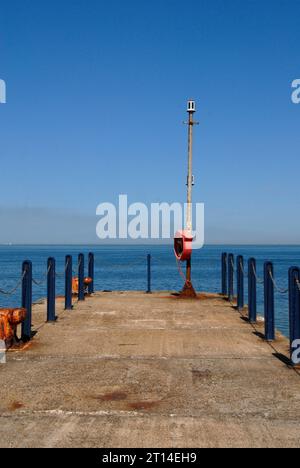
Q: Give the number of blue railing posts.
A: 12